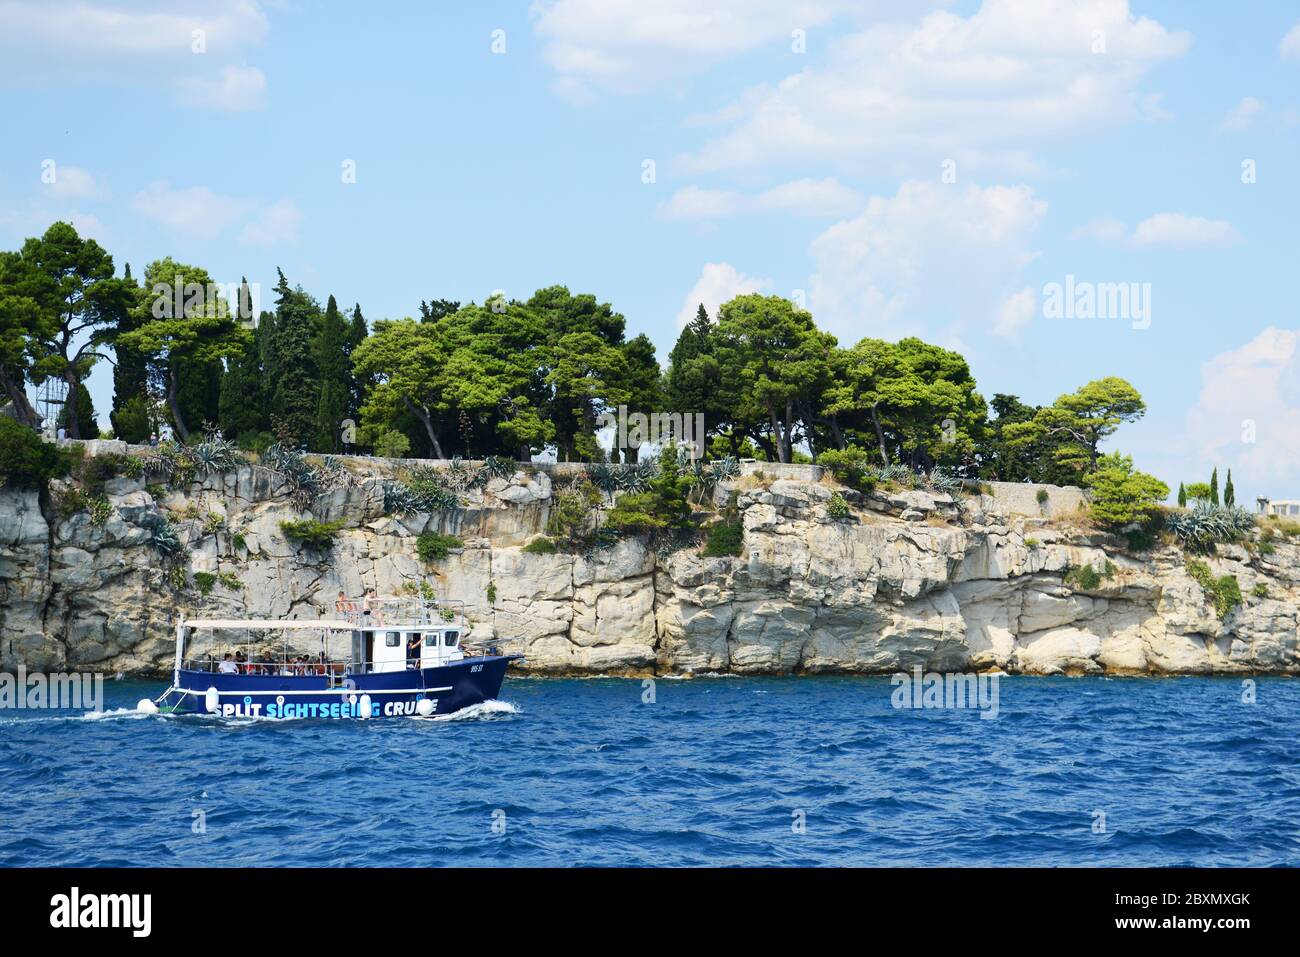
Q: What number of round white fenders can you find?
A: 2